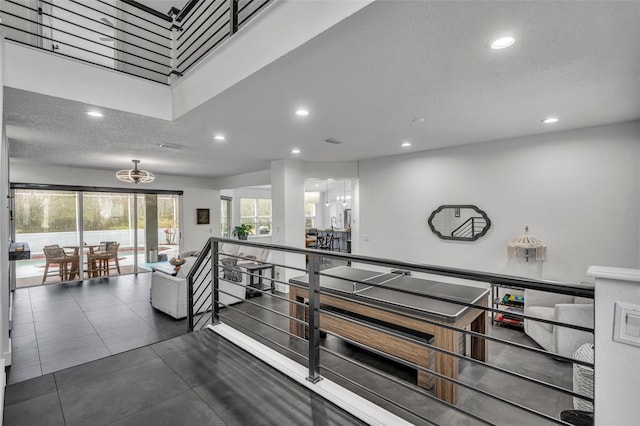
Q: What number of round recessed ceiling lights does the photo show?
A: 7